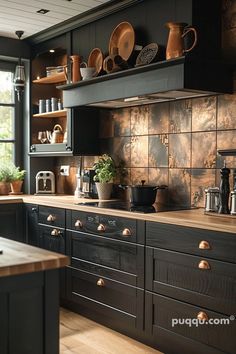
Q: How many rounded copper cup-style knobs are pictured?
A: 9